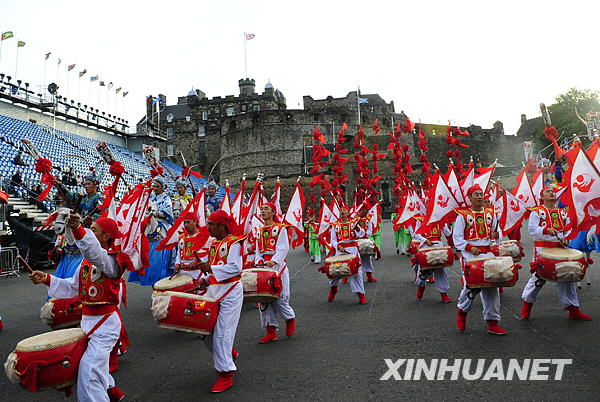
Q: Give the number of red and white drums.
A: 11